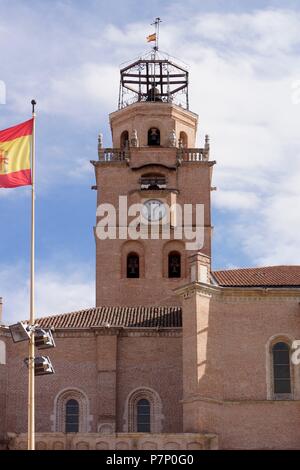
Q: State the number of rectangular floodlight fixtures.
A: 3